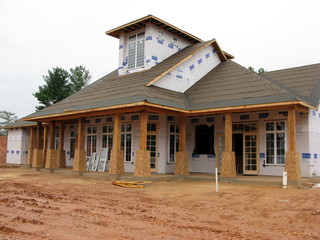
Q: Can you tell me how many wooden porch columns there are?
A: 11